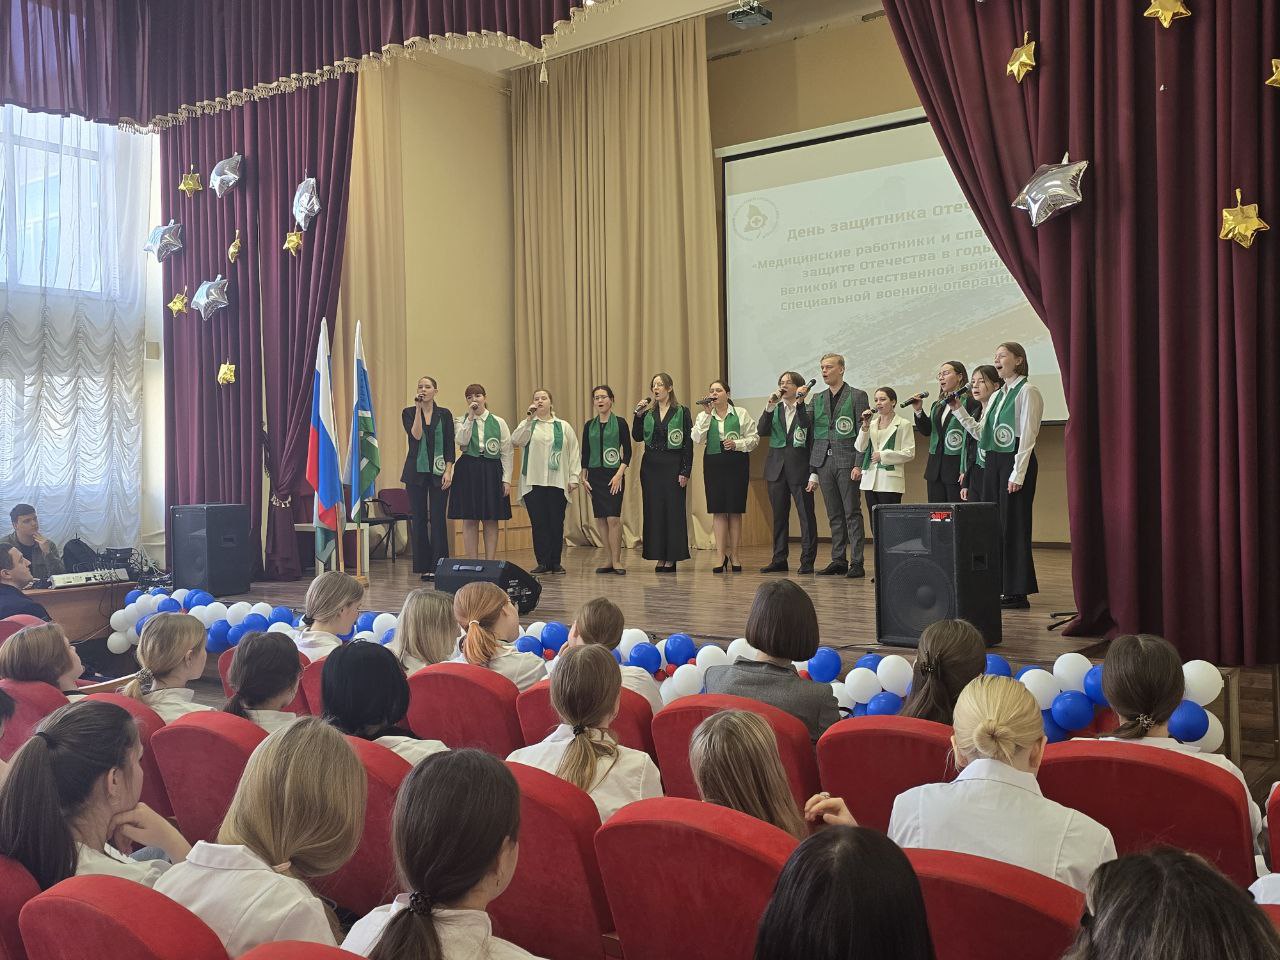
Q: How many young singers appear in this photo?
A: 12